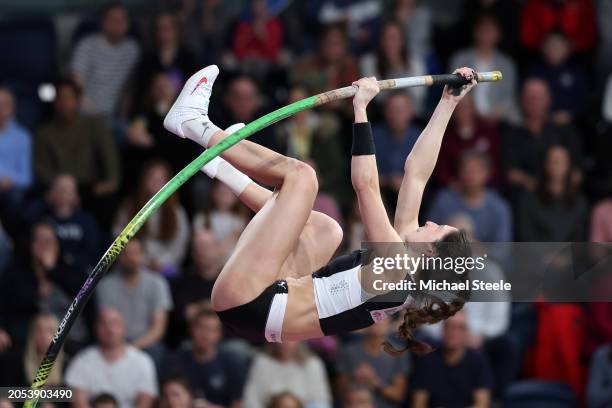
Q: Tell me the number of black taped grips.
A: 1